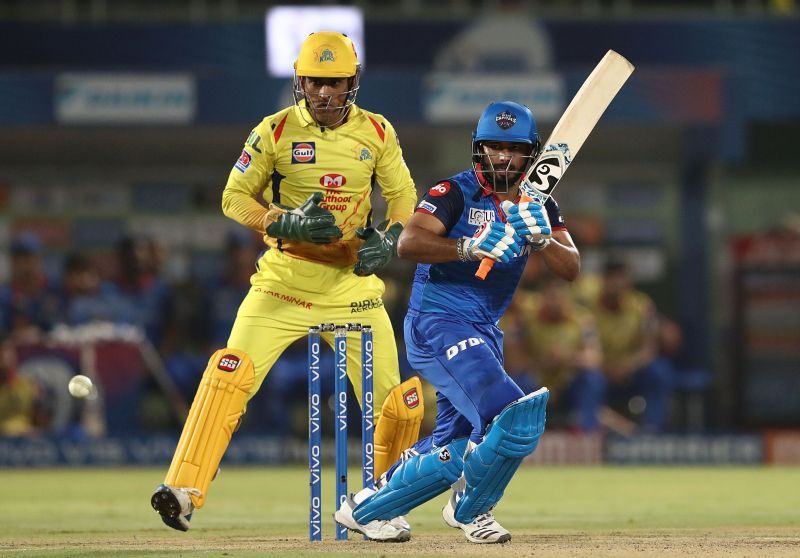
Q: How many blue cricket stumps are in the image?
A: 3